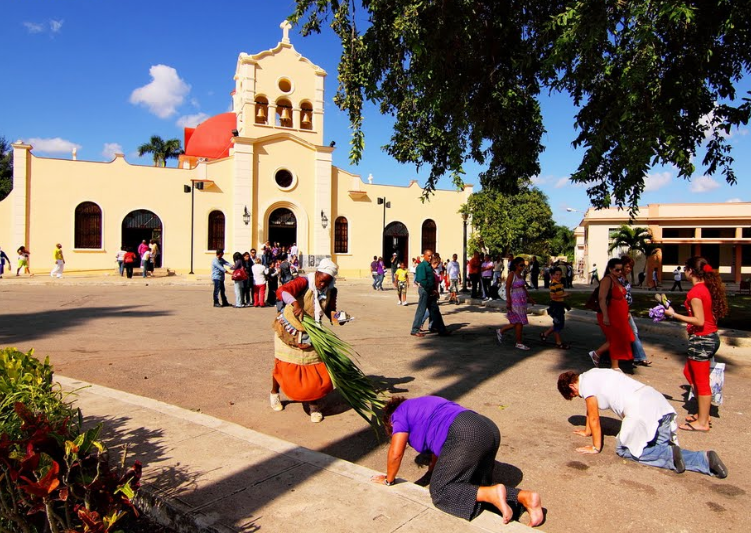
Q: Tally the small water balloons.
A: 0